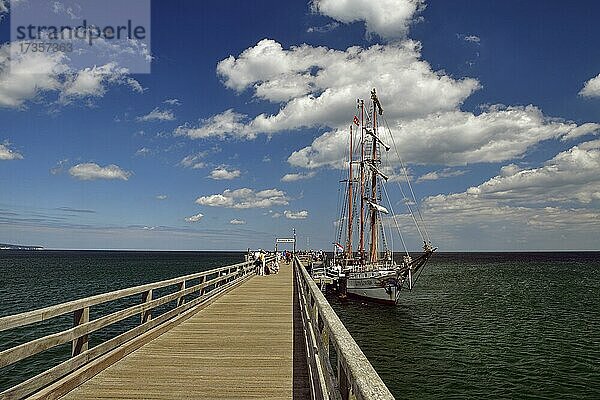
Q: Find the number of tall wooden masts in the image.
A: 3